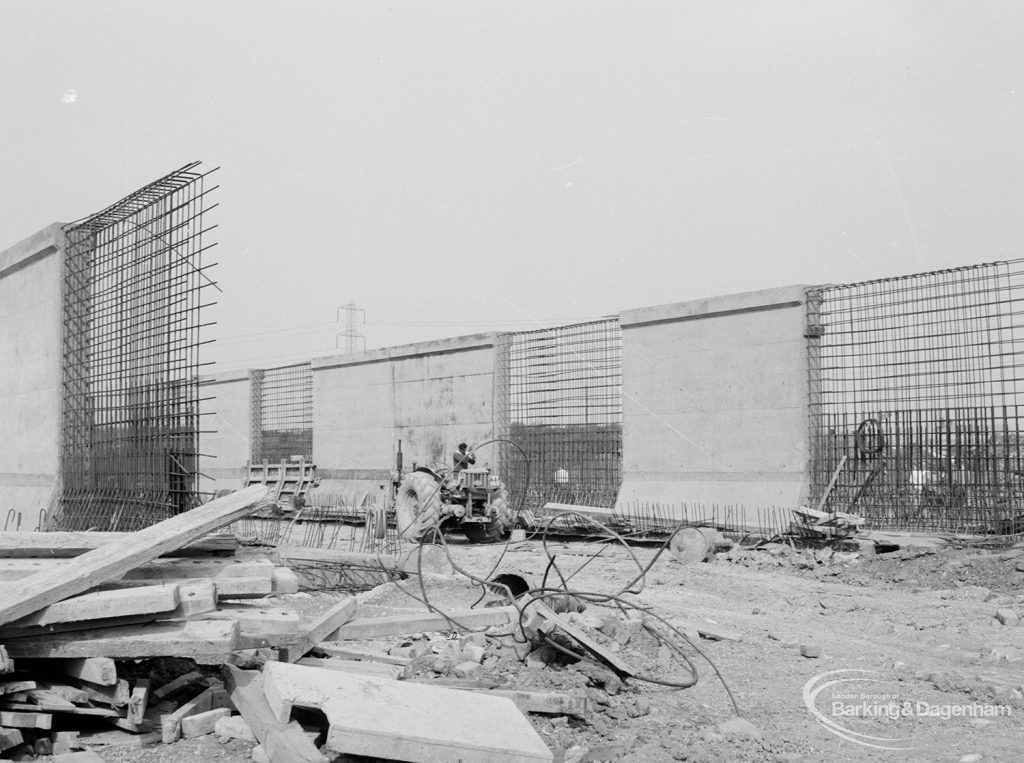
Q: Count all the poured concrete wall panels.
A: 4